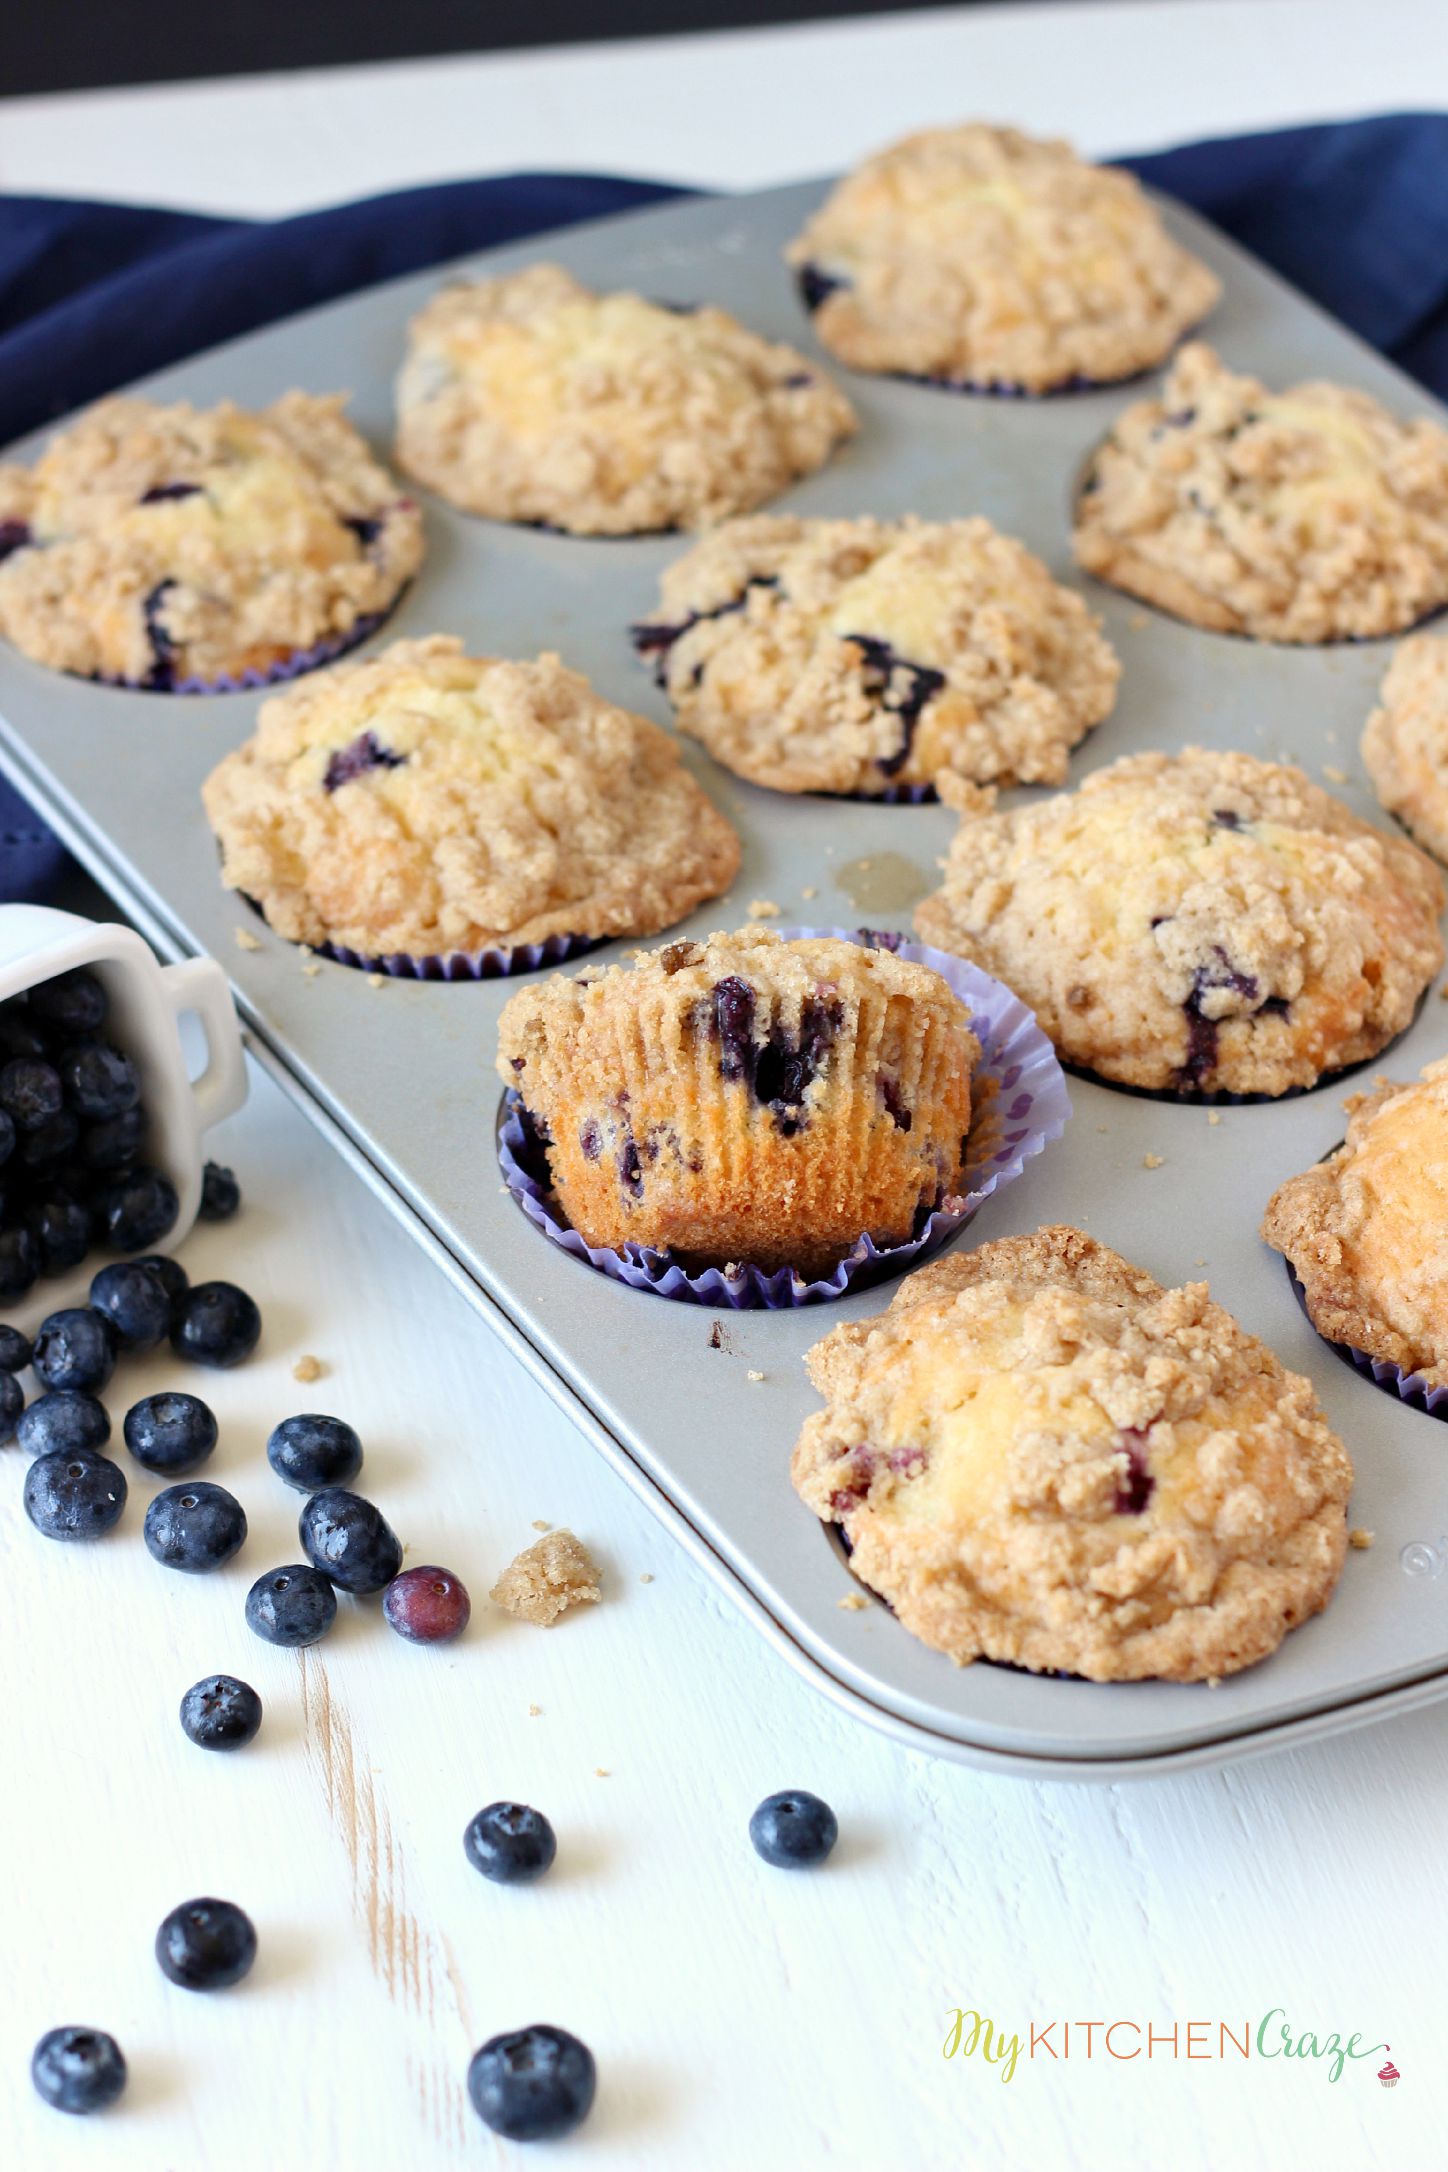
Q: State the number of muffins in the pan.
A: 11